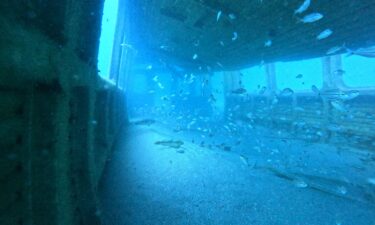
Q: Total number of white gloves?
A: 0